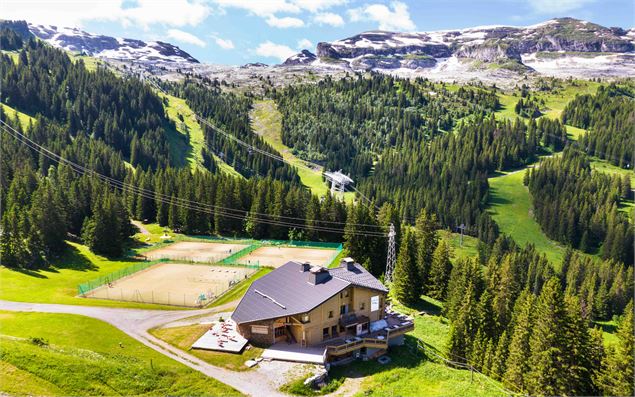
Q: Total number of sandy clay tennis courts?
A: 3